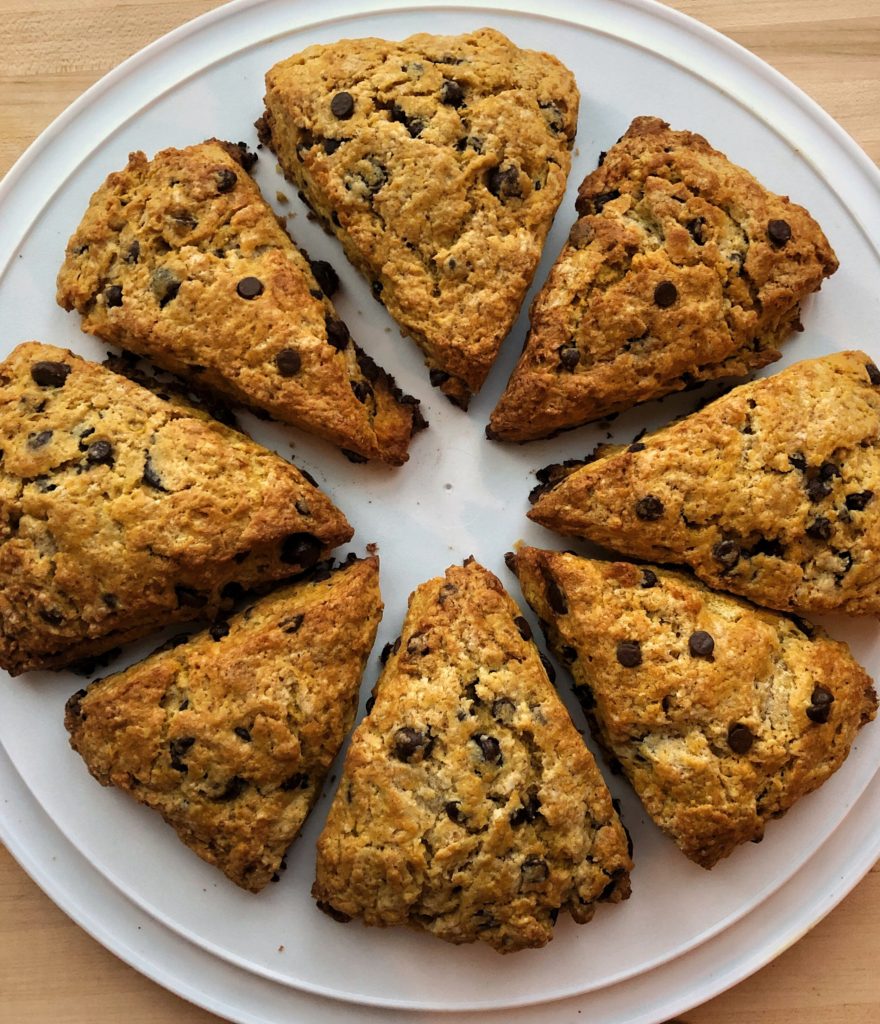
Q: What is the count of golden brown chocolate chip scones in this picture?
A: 8